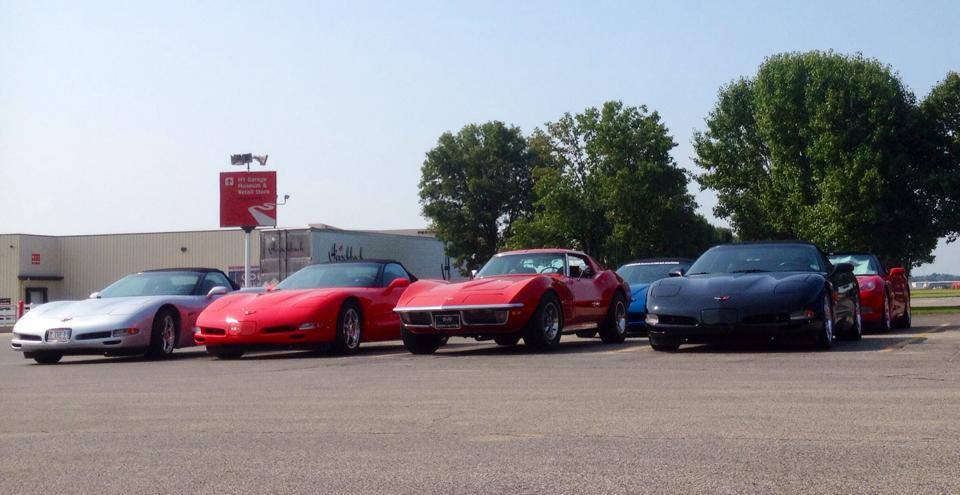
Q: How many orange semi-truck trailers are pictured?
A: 0